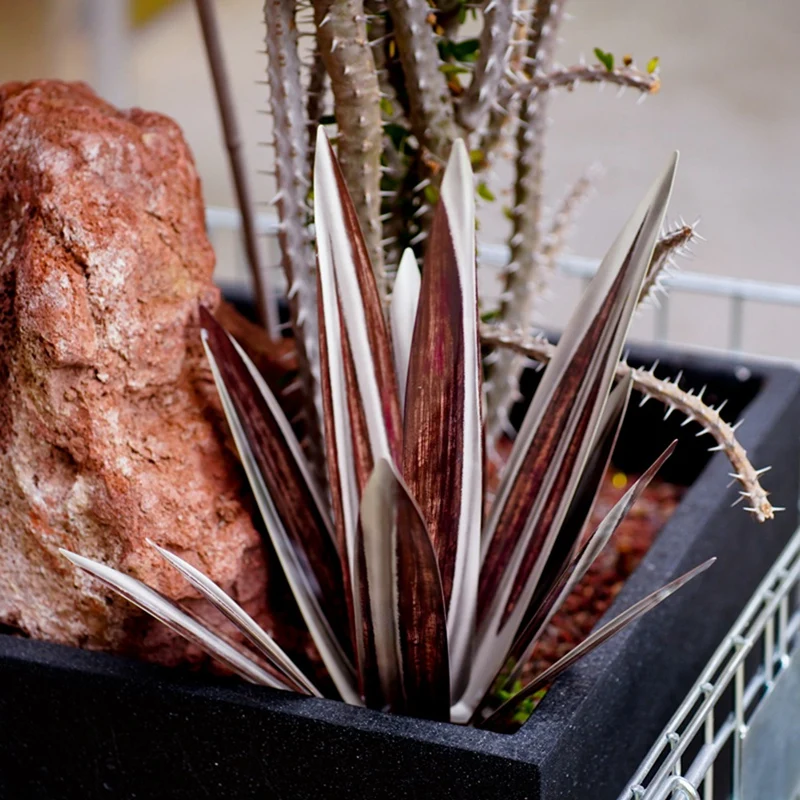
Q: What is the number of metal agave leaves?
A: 11